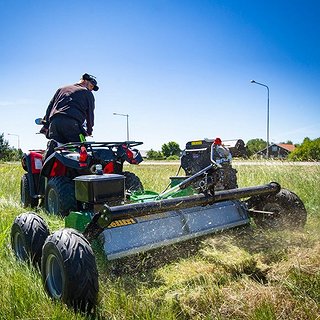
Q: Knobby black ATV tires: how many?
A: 6